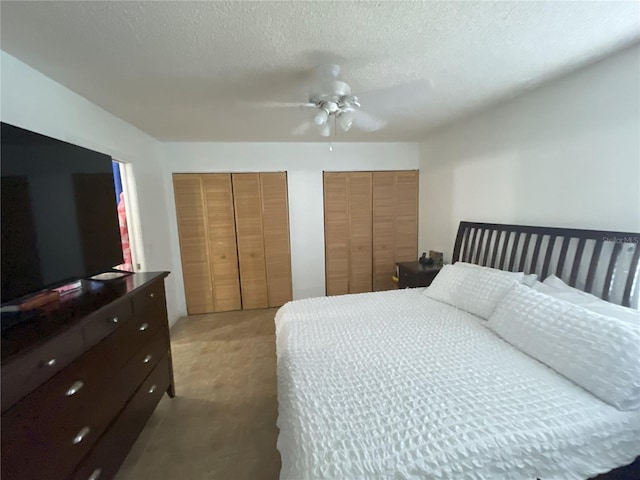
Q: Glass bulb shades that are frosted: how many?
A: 3